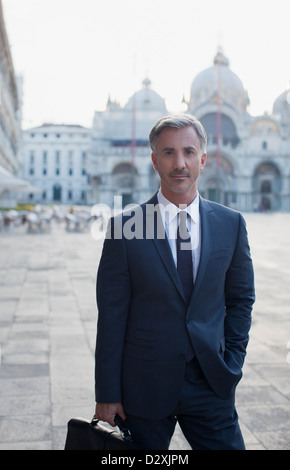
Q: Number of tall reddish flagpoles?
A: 2